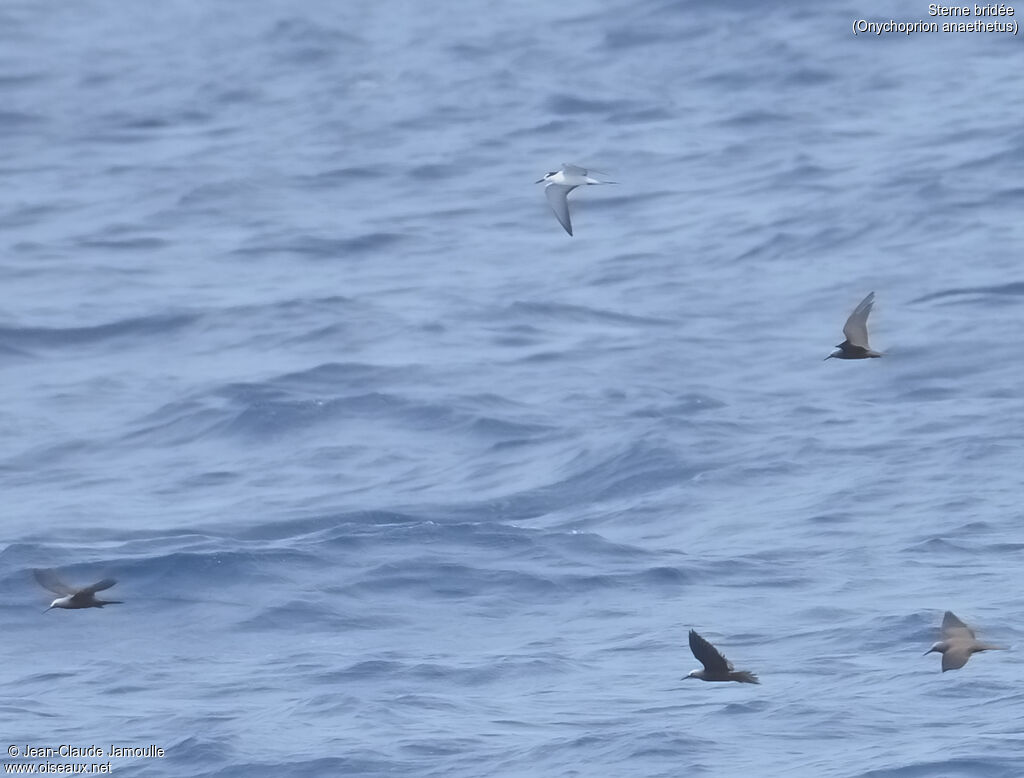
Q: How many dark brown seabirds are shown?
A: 4